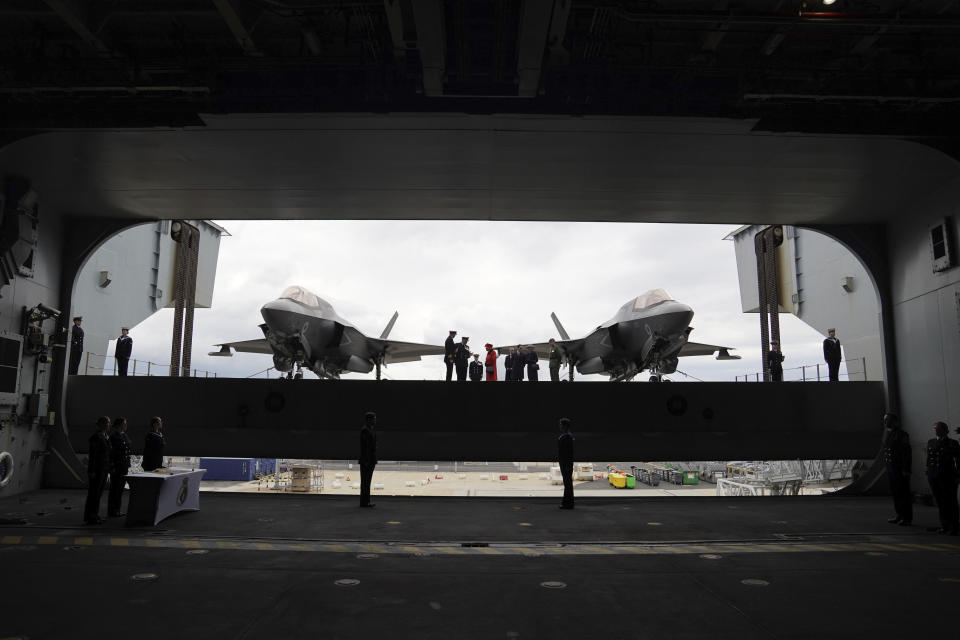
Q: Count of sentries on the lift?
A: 4